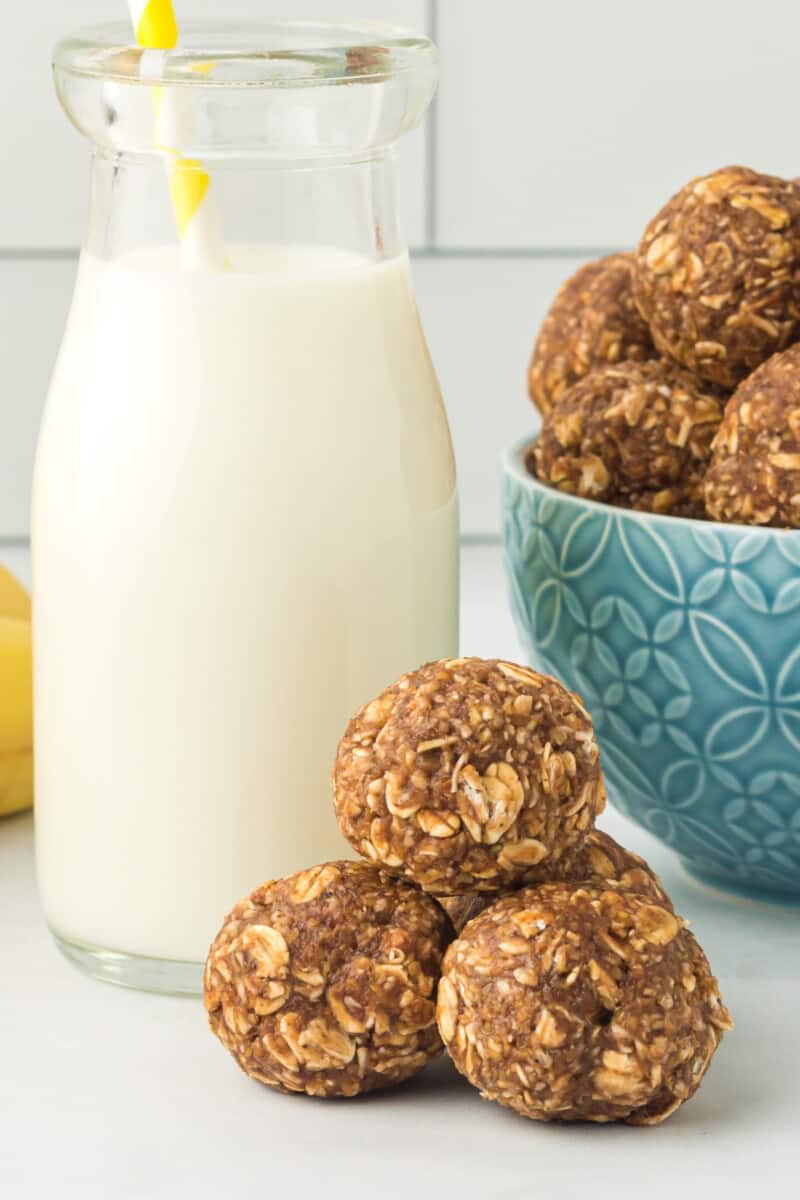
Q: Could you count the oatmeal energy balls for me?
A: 8